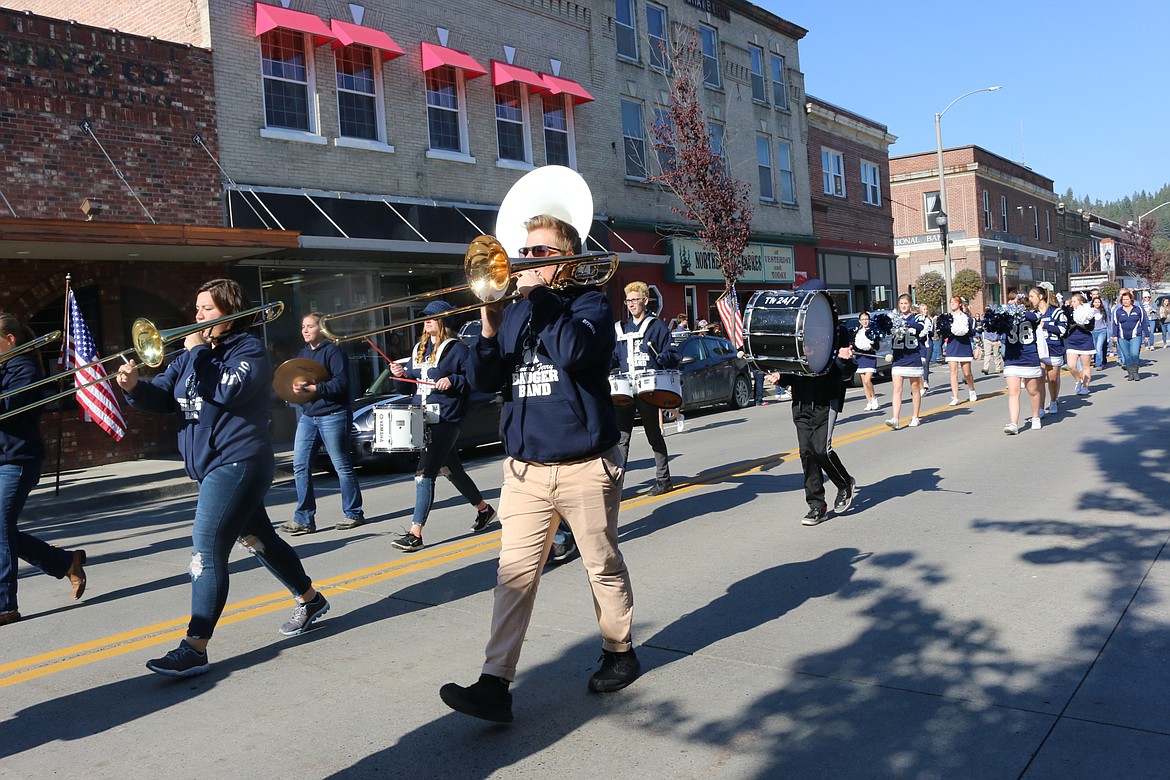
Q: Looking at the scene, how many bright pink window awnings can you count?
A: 5